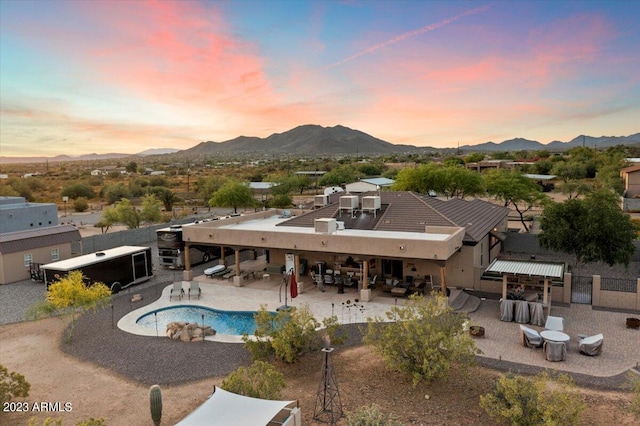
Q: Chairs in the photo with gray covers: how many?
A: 7